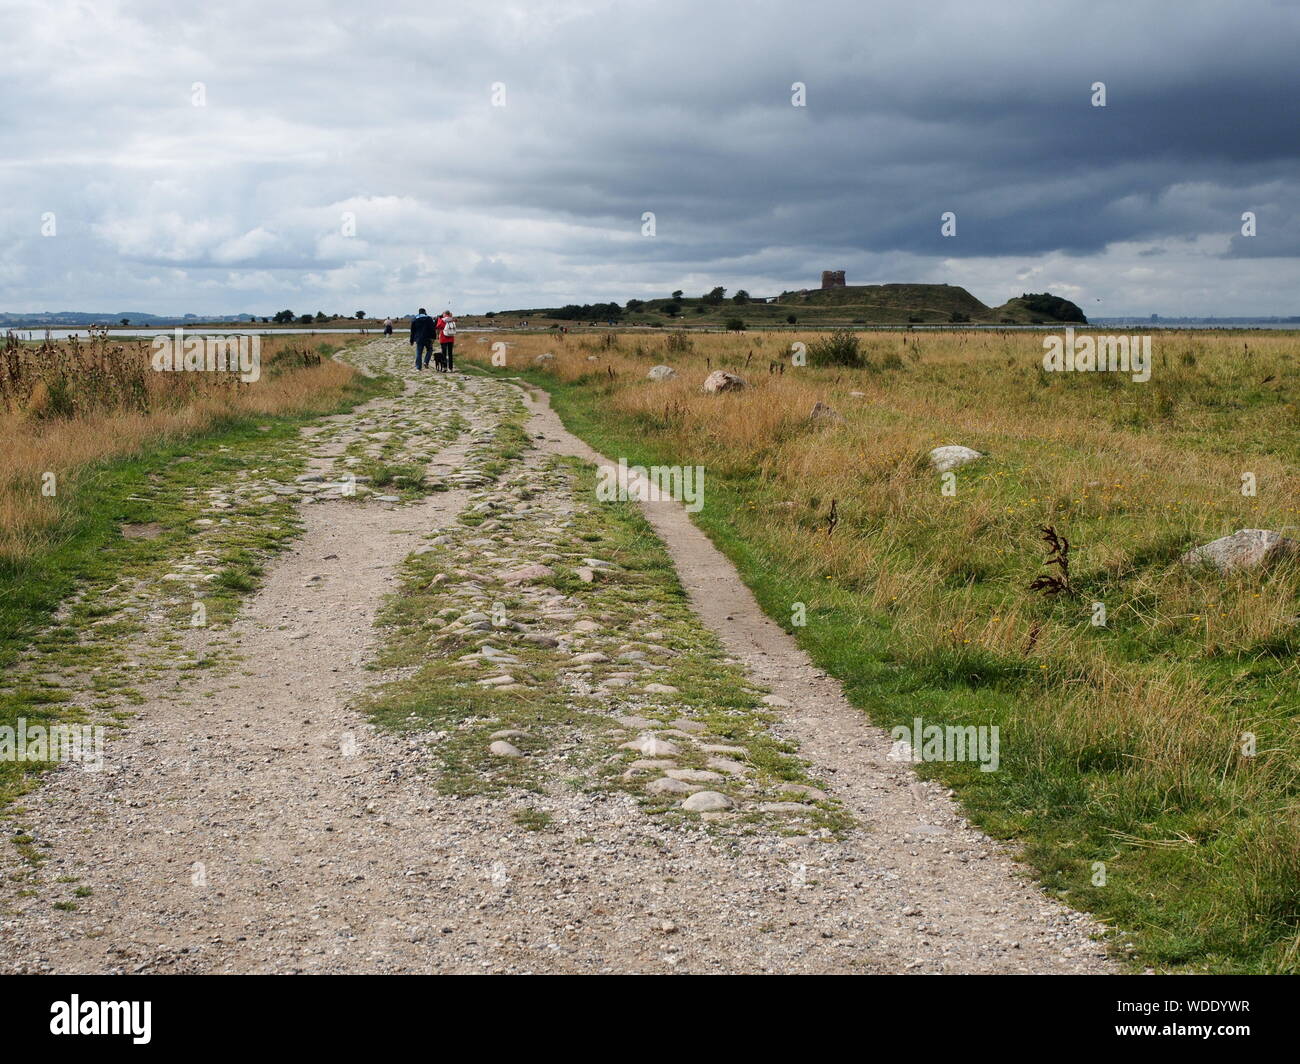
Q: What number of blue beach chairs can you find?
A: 0